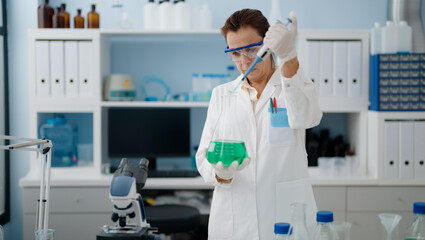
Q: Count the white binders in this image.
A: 11